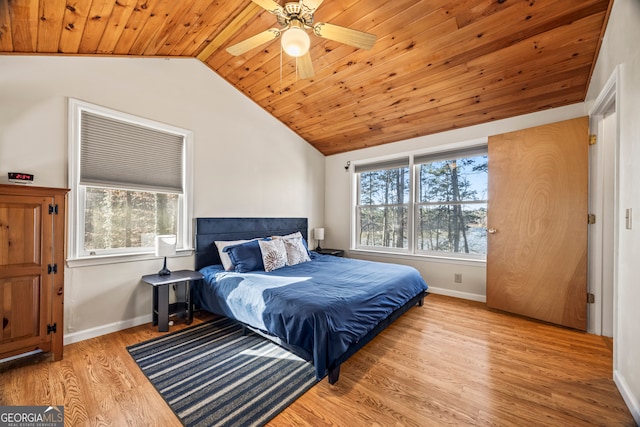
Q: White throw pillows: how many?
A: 2